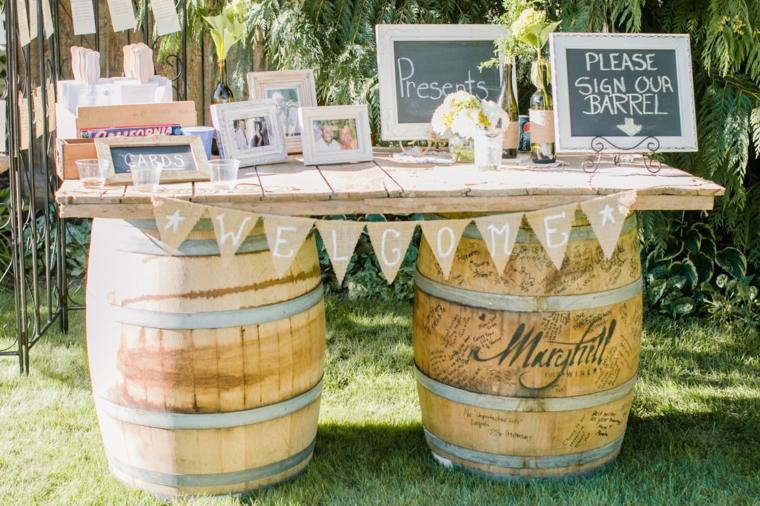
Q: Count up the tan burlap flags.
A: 9